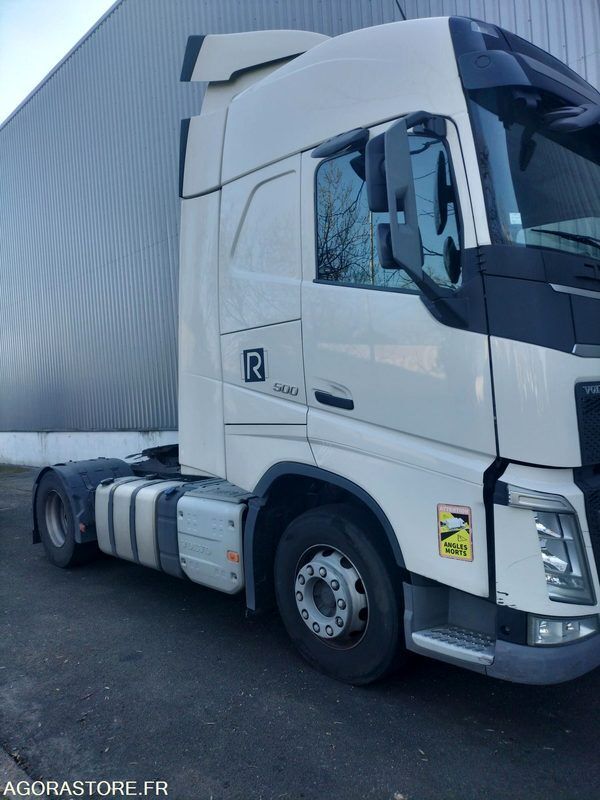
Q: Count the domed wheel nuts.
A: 10